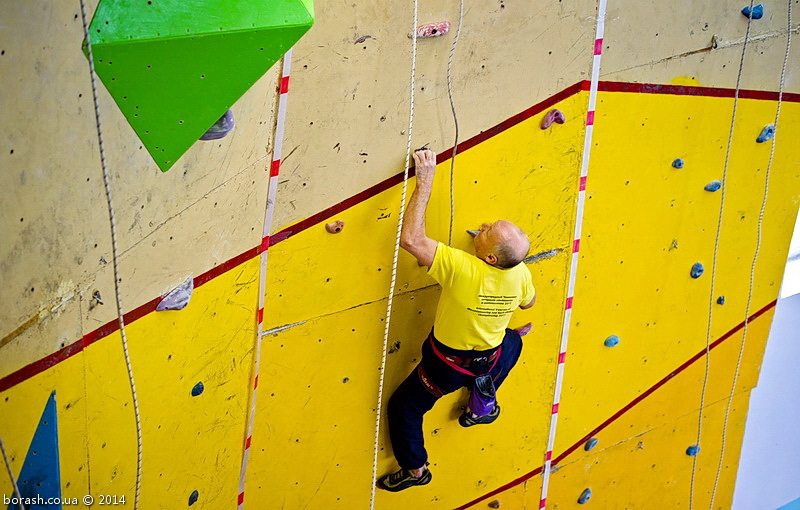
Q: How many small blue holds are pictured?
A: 12